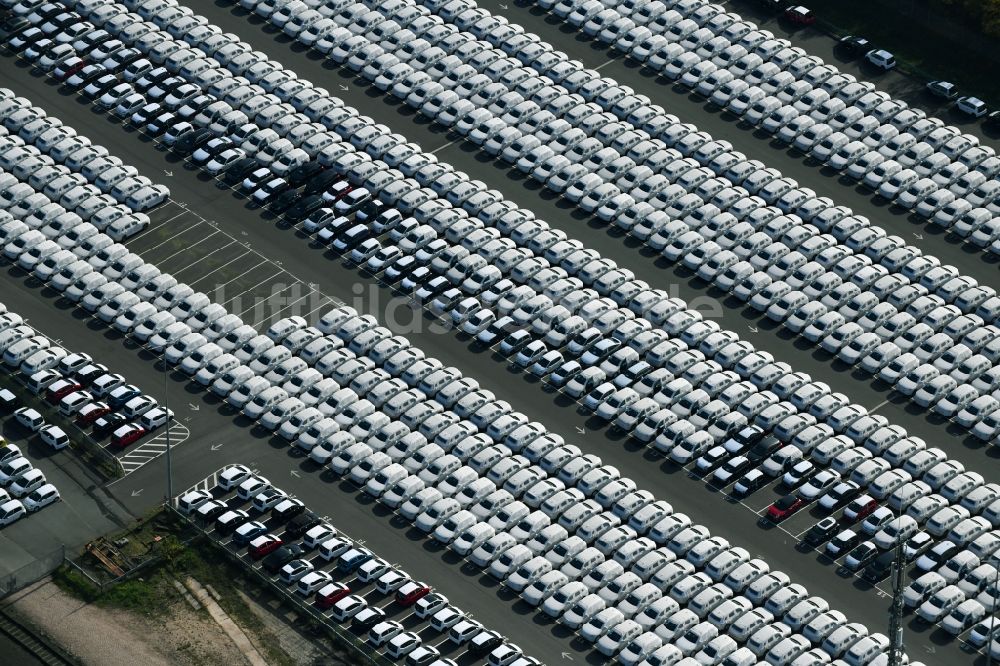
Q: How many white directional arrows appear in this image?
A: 12